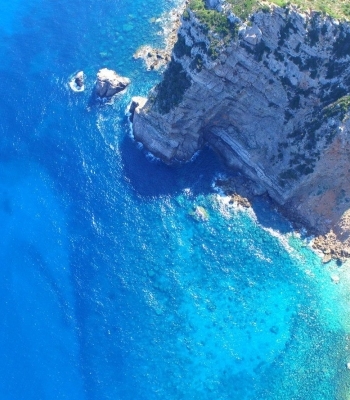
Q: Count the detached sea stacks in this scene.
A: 2